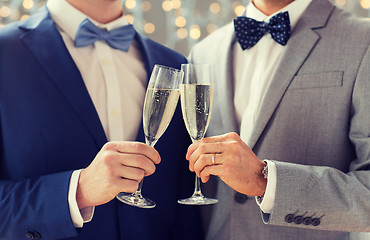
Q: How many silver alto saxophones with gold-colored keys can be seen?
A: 0